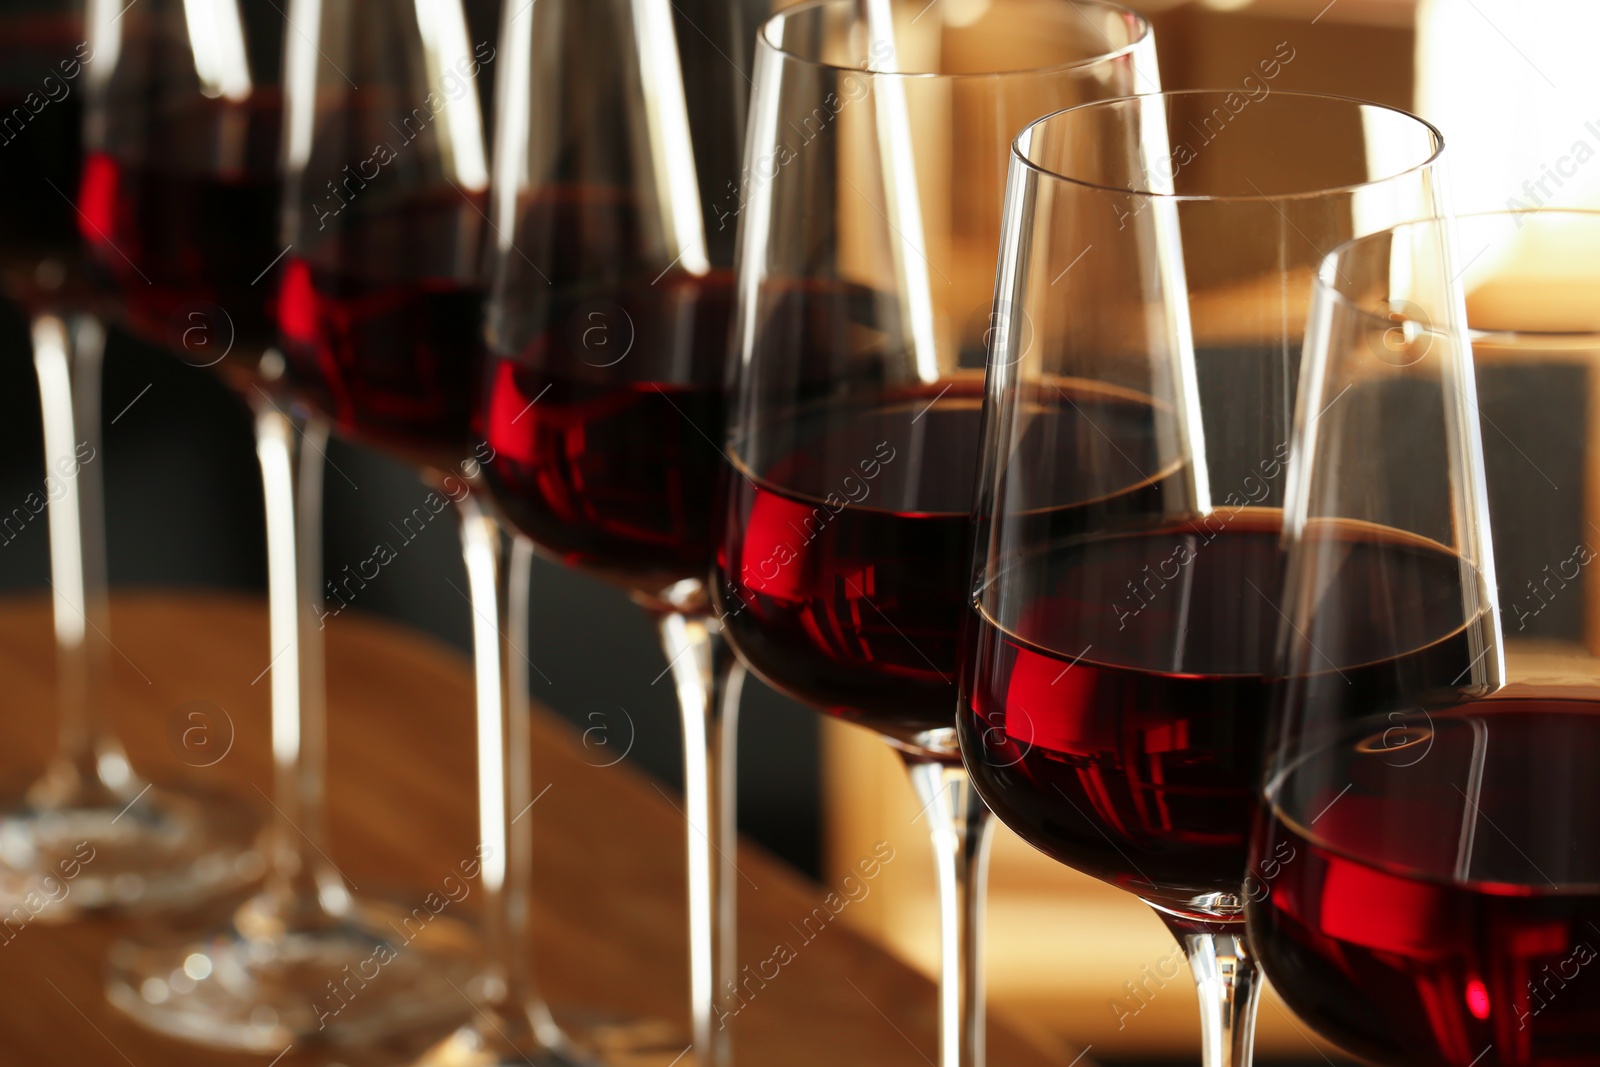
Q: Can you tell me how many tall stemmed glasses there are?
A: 7